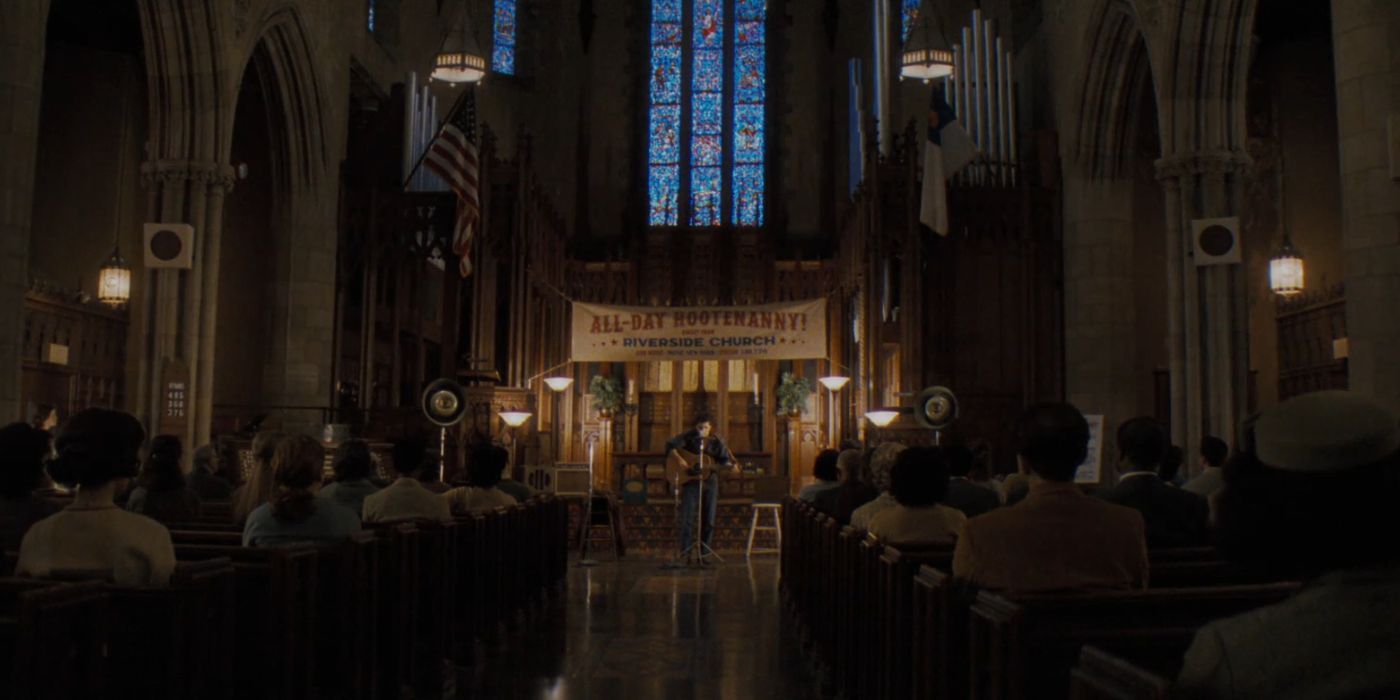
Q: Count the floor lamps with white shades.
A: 4